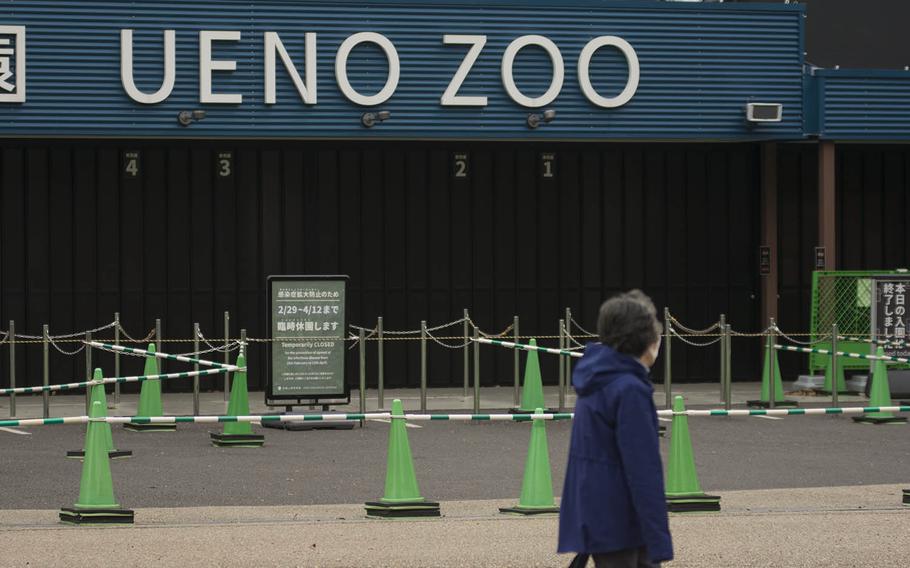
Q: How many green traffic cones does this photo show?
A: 11